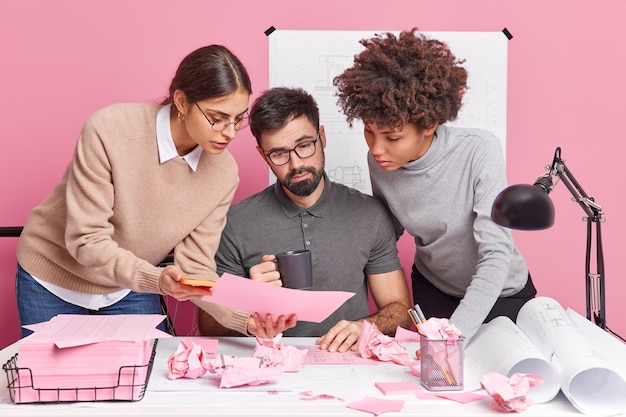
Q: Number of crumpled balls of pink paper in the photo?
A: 6